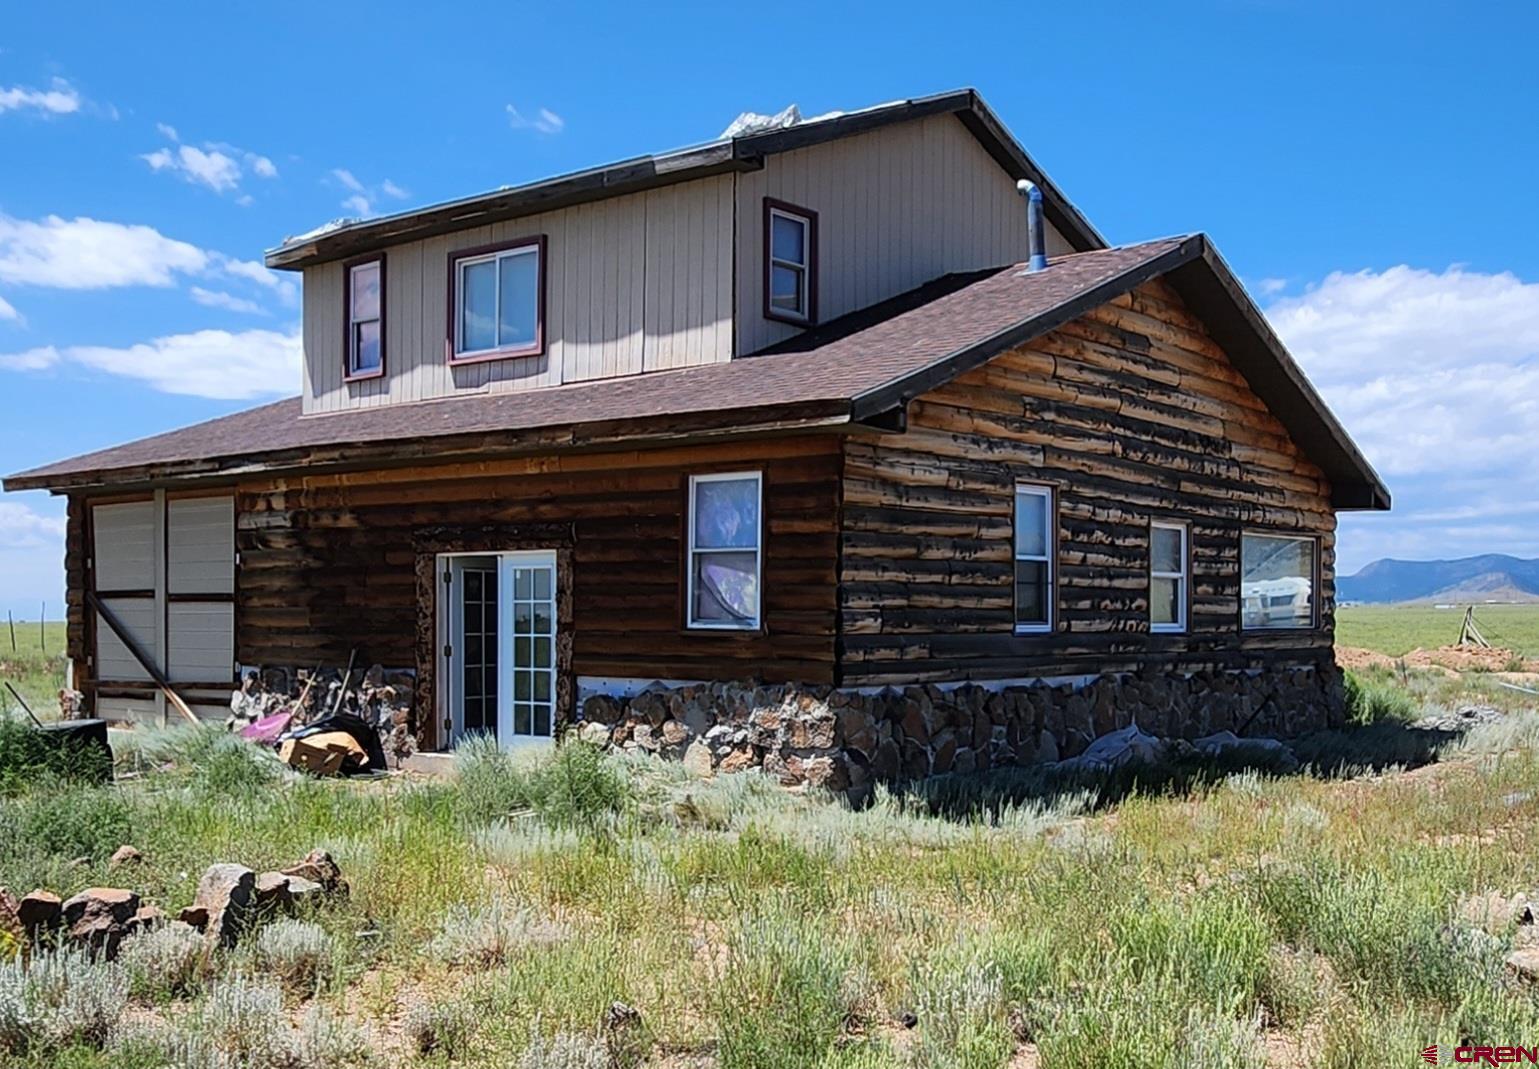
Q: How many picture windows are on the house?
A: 1